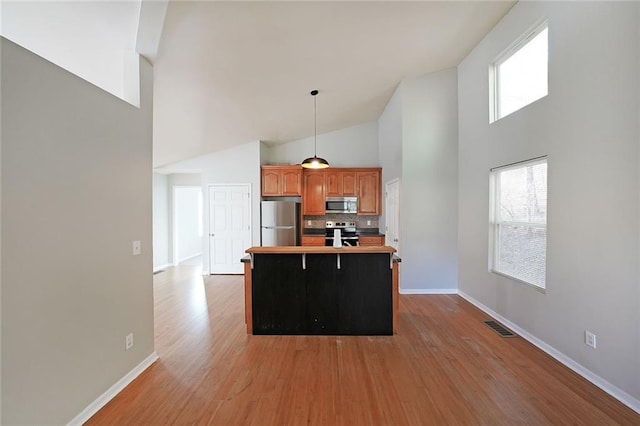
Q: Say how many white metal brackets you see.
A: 4